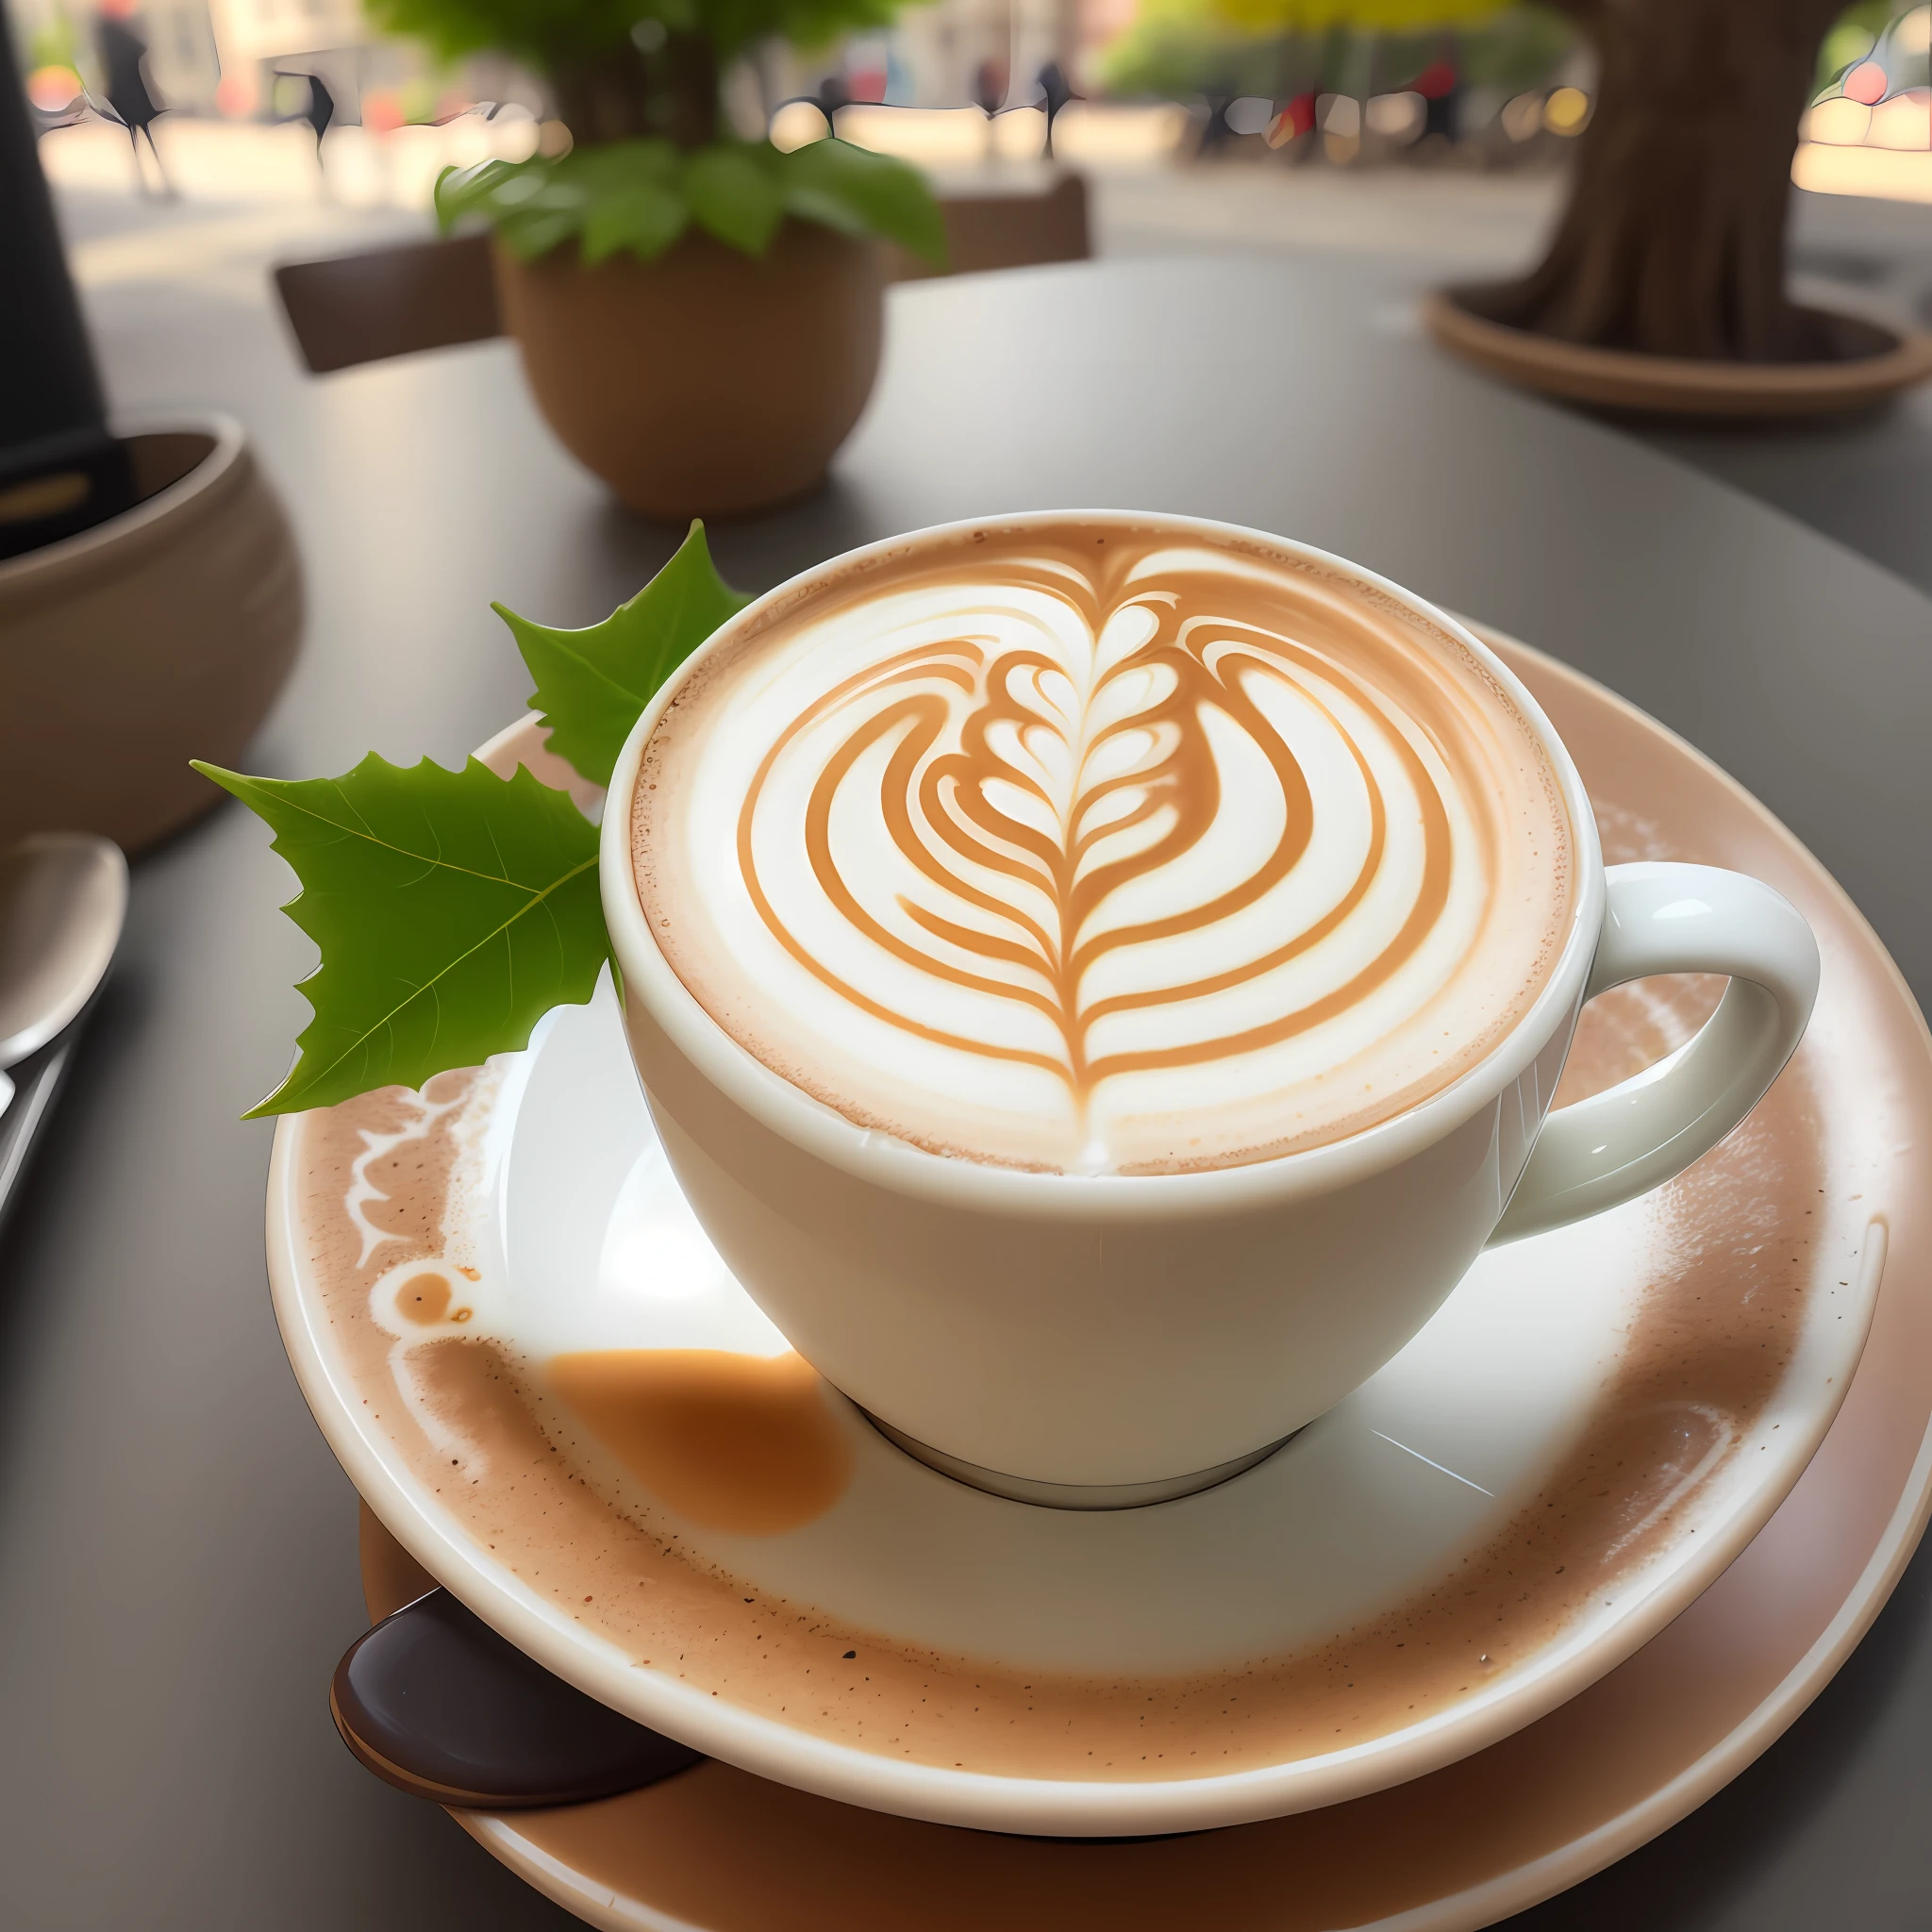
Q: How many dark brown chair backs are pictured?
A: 2